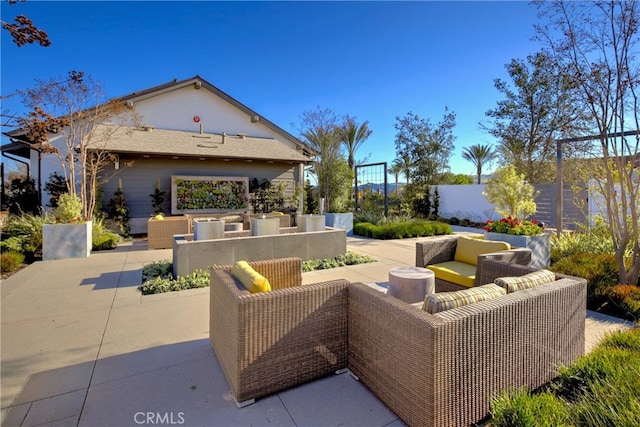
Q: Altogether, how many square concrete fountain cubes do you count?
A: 3